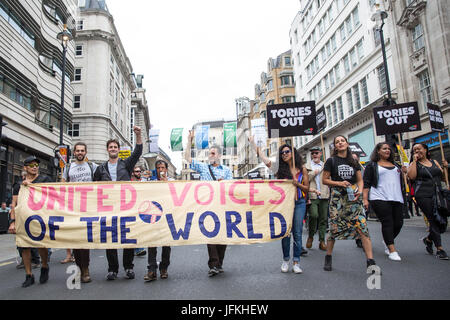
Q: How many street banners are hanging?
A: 5